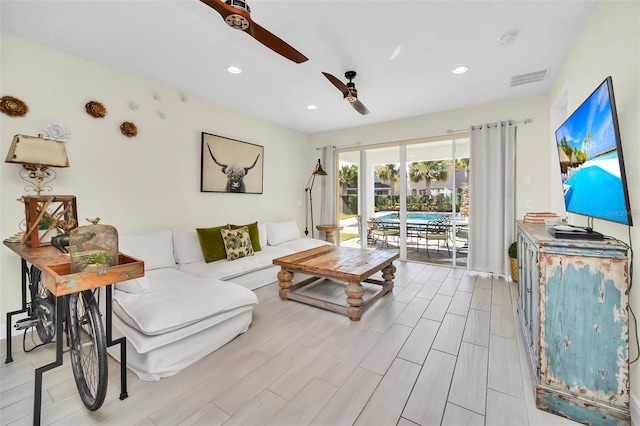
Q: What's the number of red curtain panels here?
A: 0